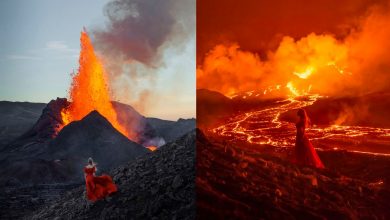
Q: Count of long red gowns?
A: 2